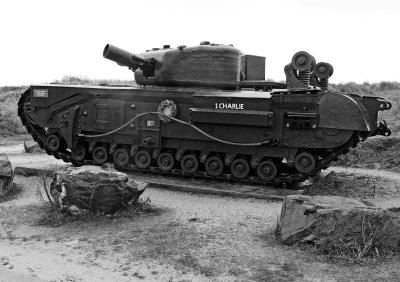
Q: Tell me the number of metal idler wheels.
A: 11